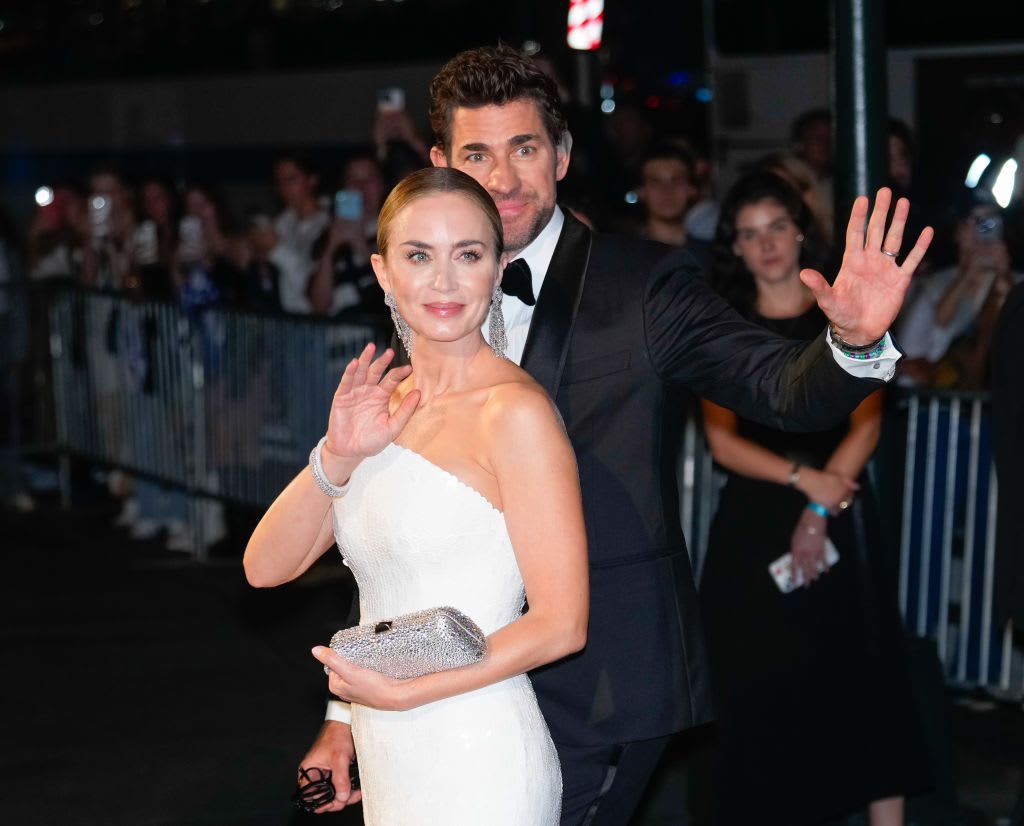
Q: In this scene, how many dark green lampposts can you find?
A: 1